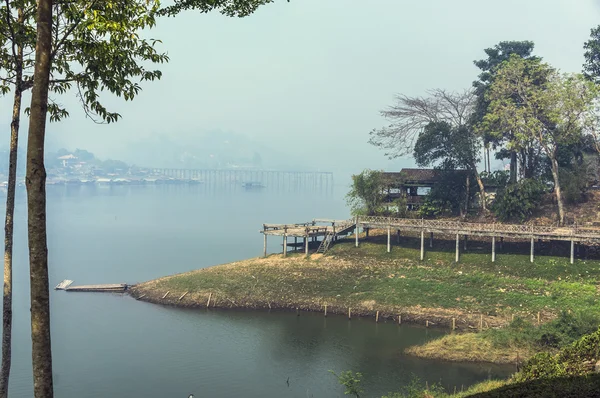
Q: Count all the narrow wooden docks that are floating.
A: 1